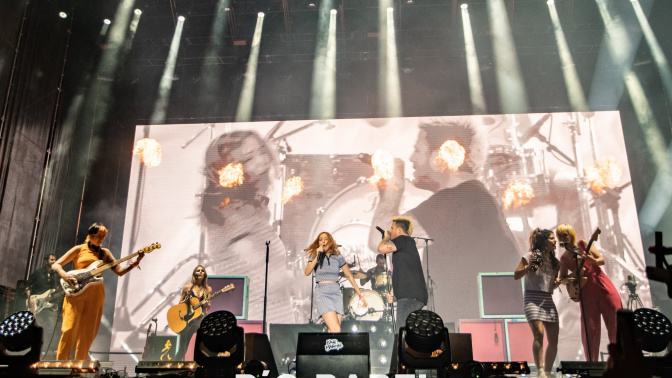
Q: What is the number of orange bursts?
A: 7